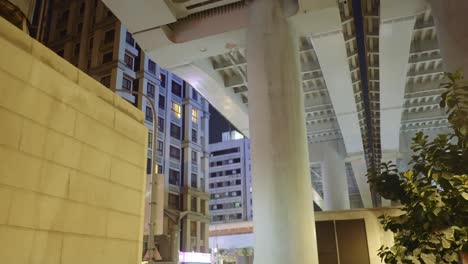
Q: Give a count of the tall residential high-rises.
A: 2